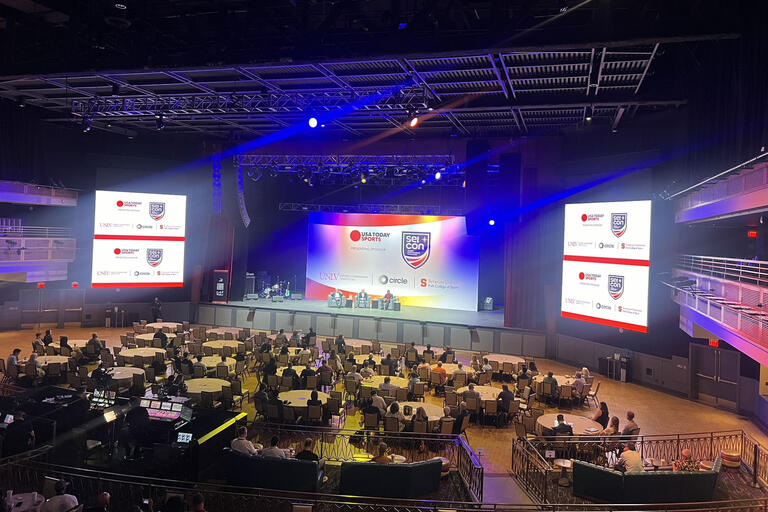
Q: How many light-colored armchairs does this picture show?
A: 3